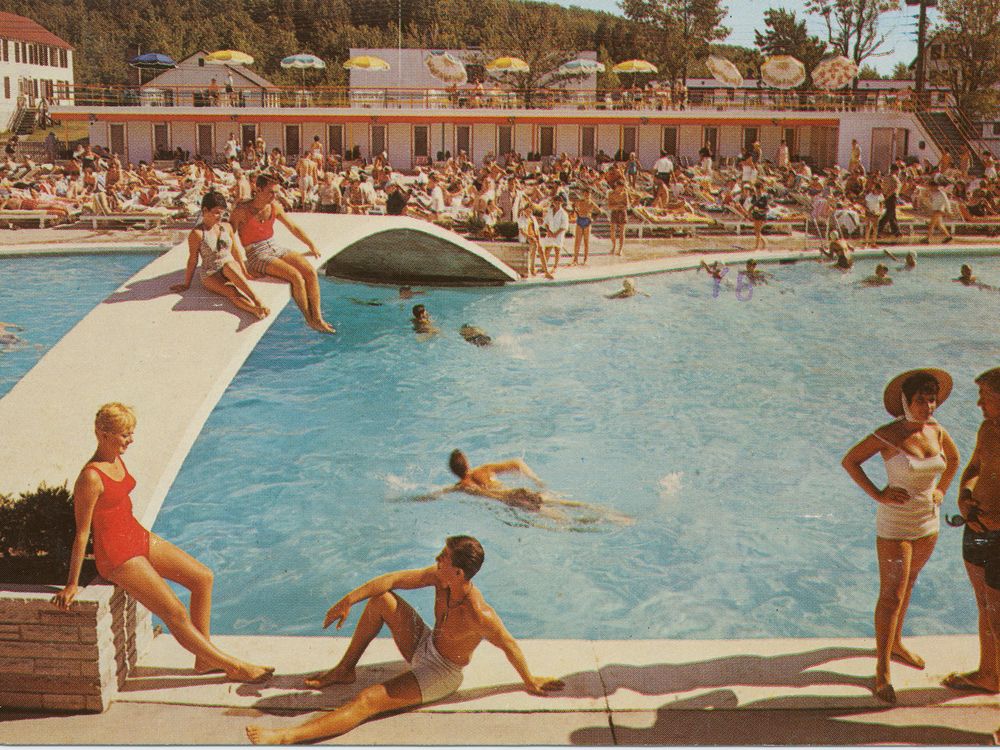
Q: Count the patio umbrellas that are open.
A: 11